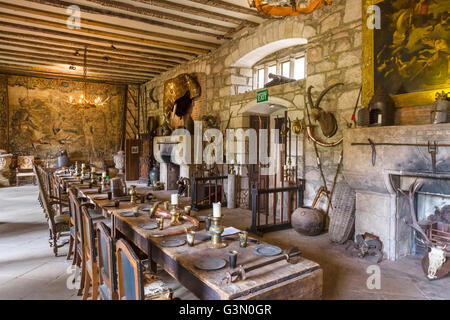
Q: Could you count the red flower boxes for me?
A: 0